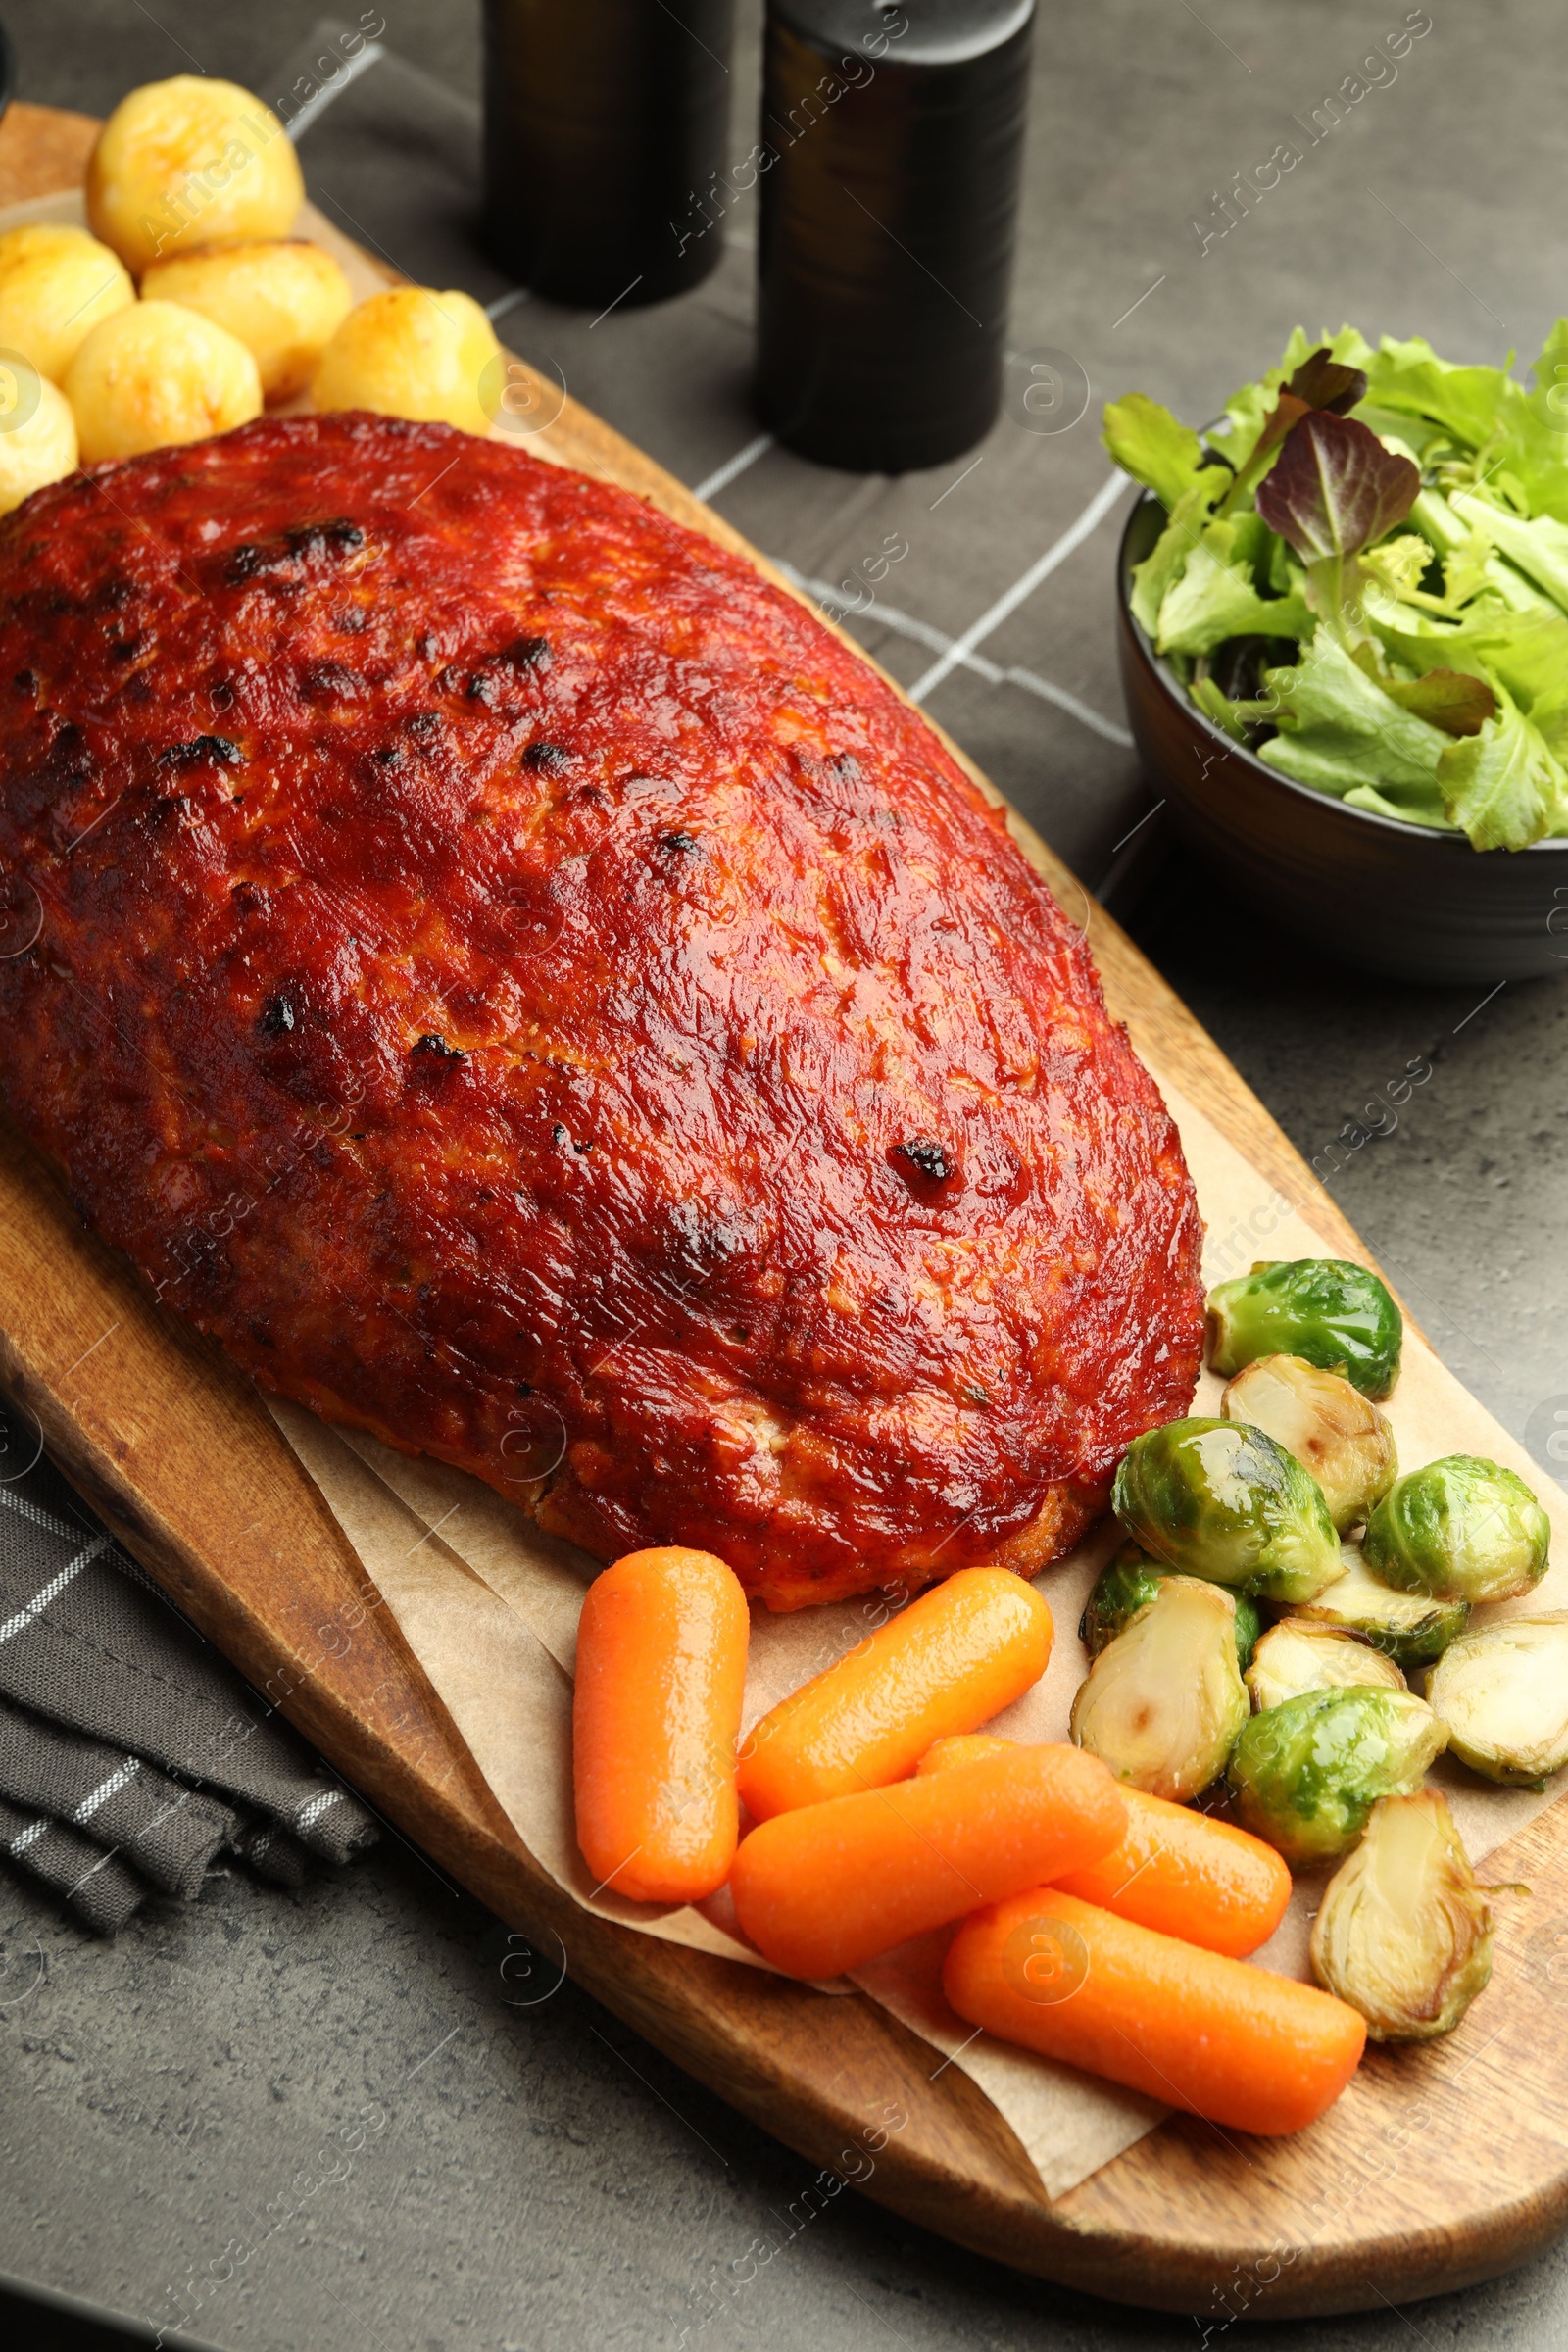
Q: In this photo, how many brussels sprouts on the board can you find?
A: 11